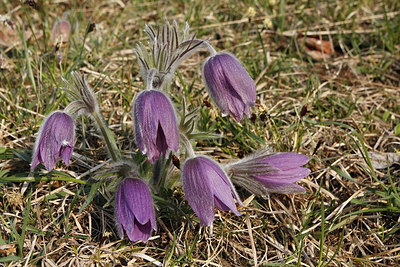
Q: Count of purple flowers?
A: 6